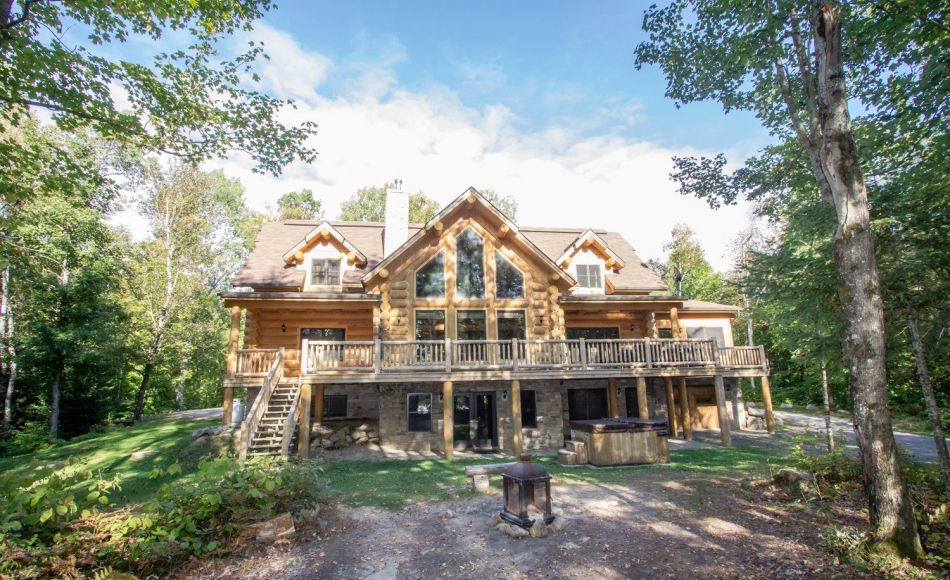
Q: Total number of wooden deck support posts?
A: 11